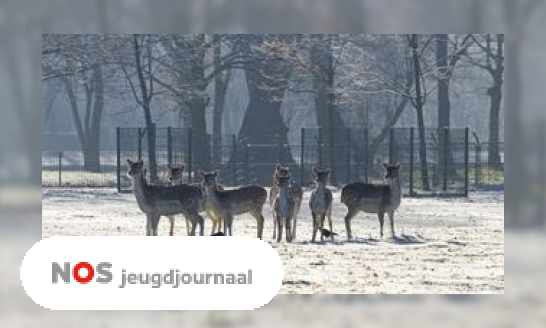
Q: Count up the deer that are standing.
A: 7